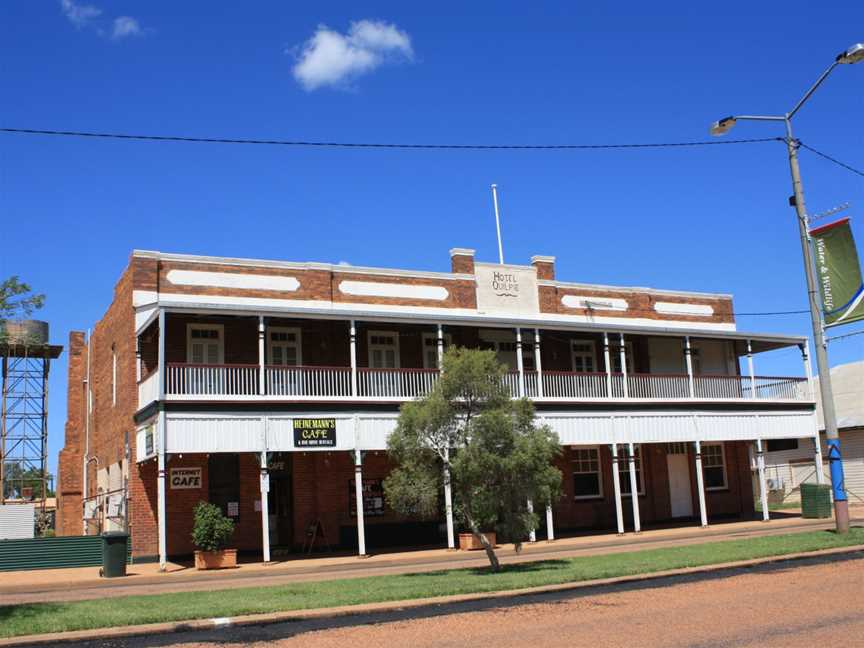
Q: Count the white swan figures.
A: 0